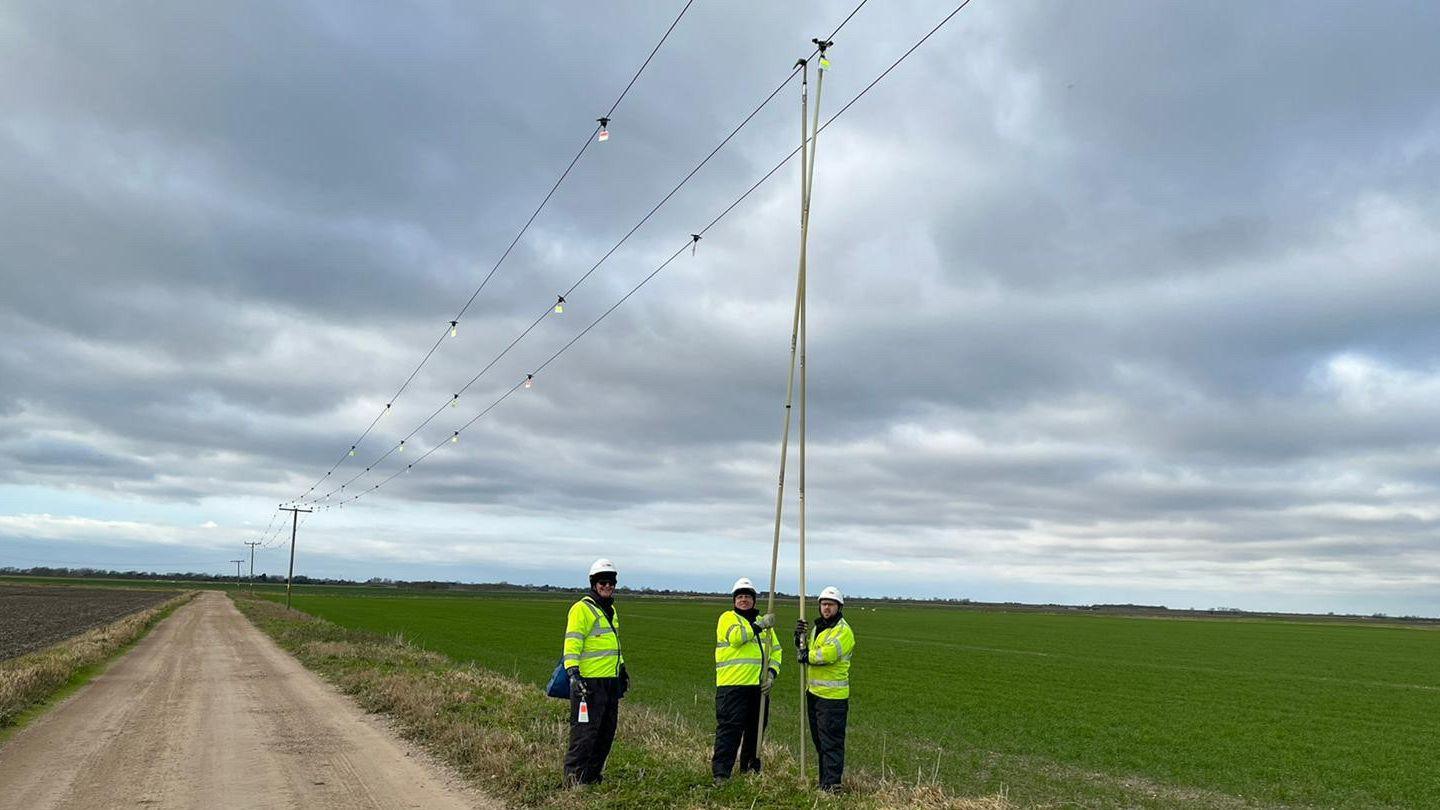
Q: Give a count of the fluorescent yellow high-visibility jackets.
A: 3